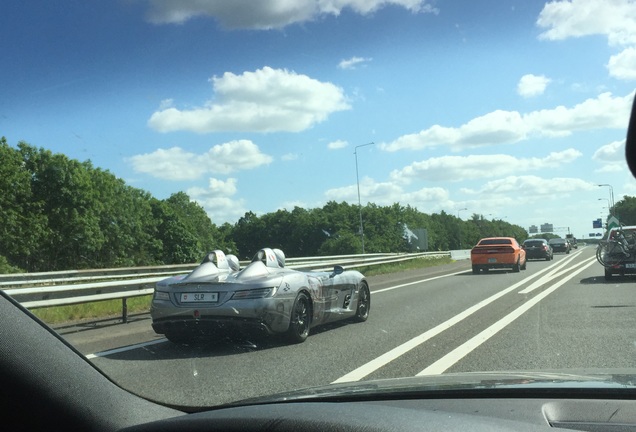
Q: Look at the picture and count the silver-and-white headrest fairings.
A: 2